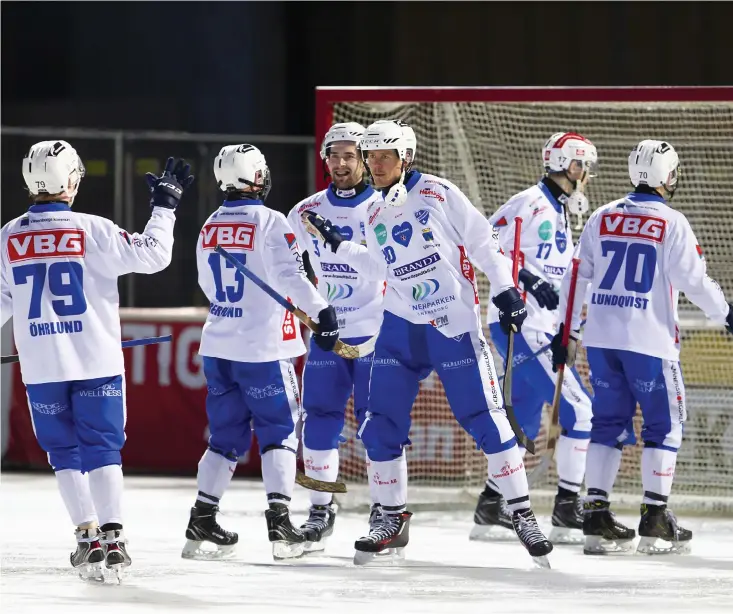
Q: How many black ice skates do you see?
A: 12